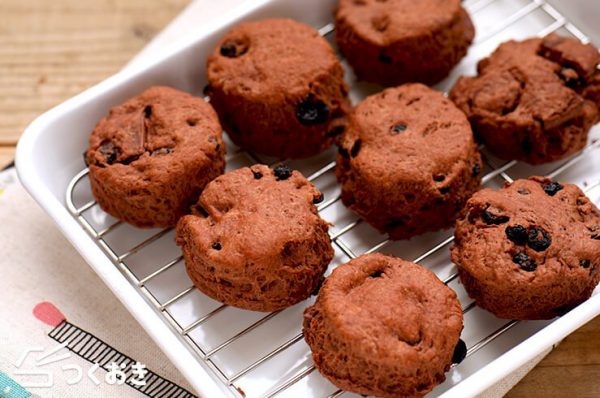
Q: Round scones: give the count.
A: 8